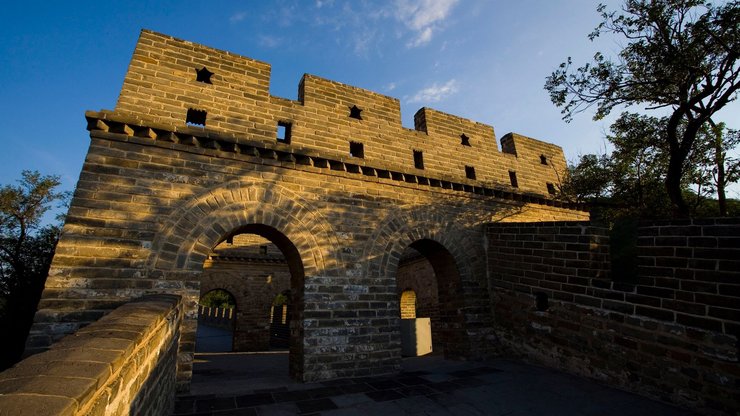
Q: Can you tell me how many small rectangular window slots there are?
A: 7